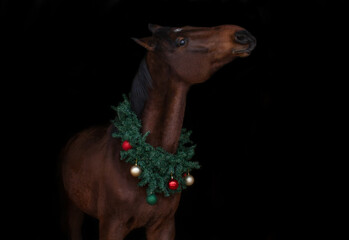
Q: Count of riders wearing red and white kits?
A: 0